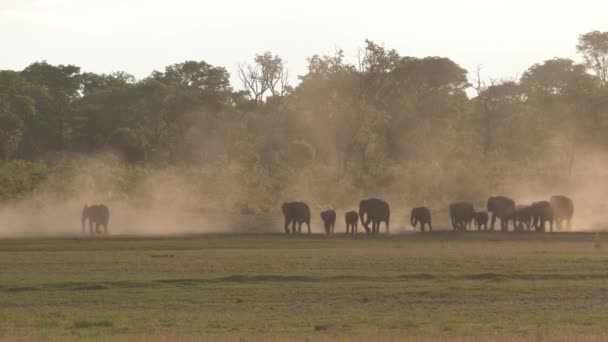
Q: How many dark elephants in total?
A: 12